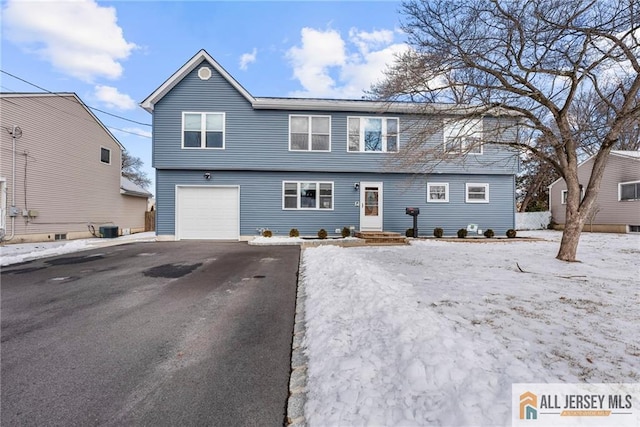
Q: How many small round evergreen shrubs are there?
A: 9